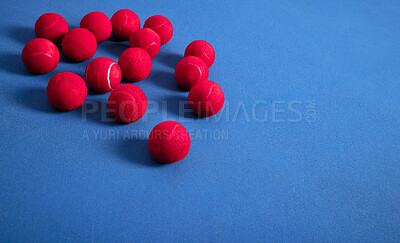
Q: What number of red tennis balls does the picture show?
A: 15